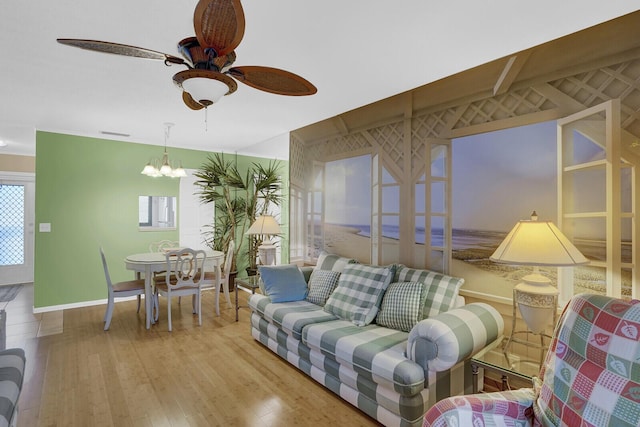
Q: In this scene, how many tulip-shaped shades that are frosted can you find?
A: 5